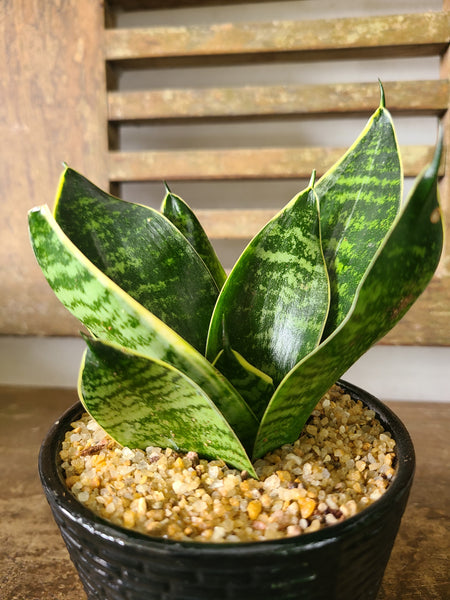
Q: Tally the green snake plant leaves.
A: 8